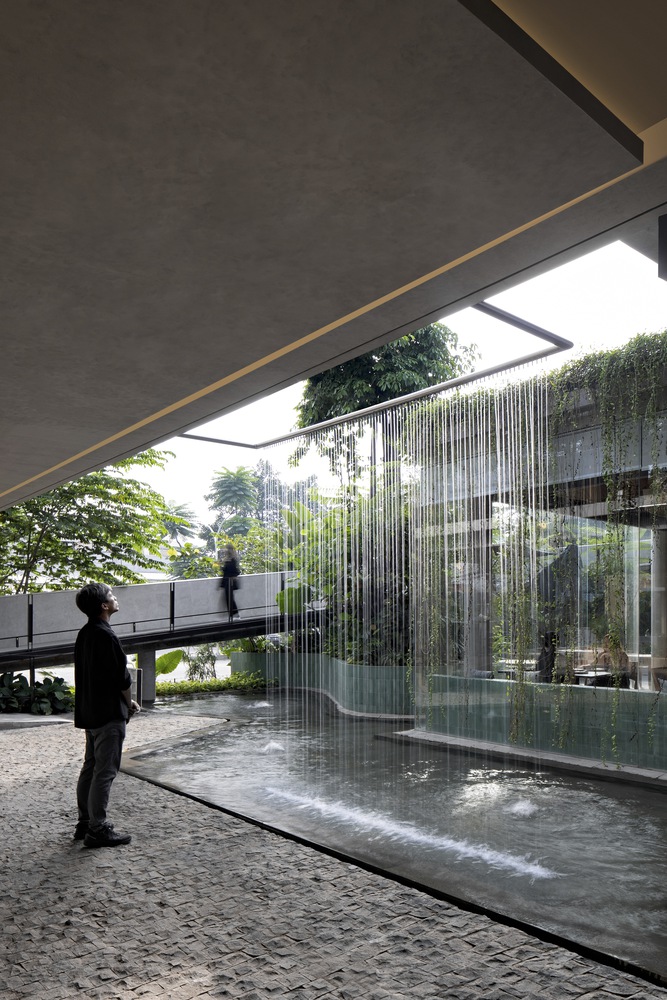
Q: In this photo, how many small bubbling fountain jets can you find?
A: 3